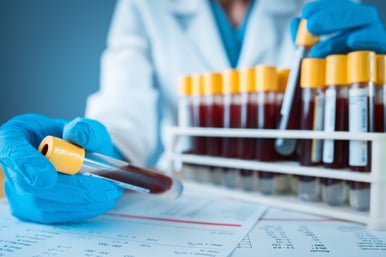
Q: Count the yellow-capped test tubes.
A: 13